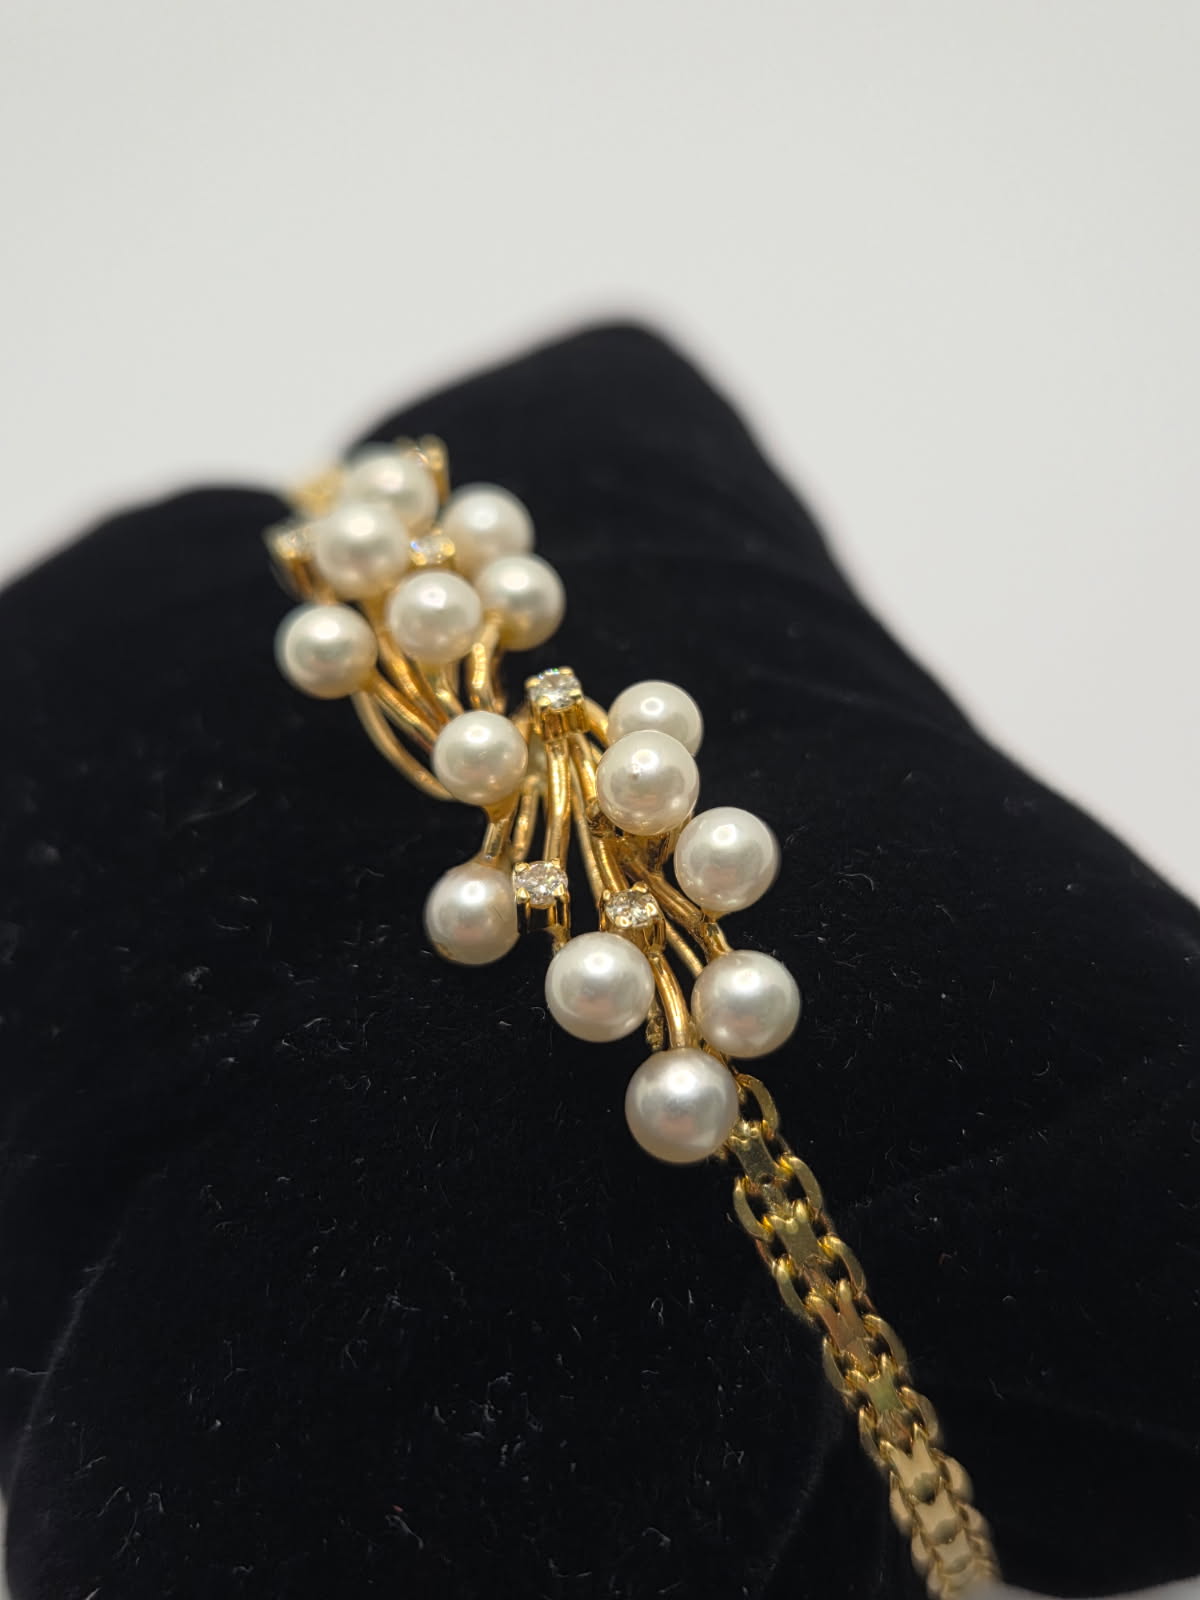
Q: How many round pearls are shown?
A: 14